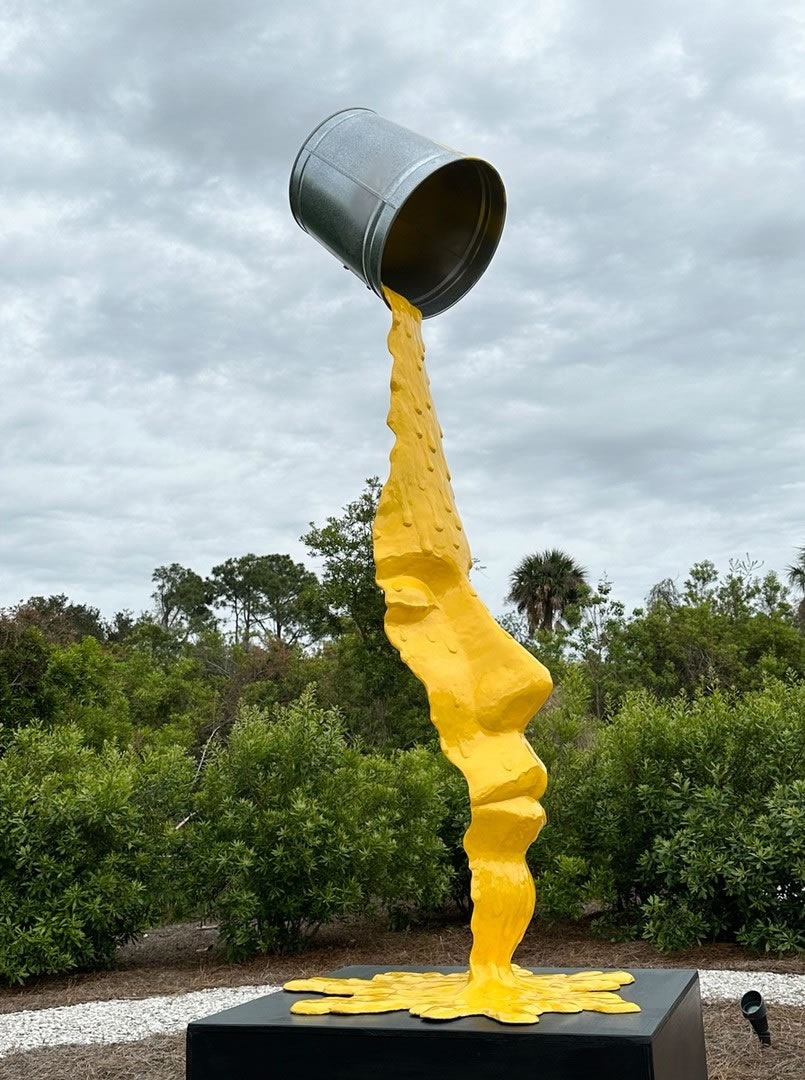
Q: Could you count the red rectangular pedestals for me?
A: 0